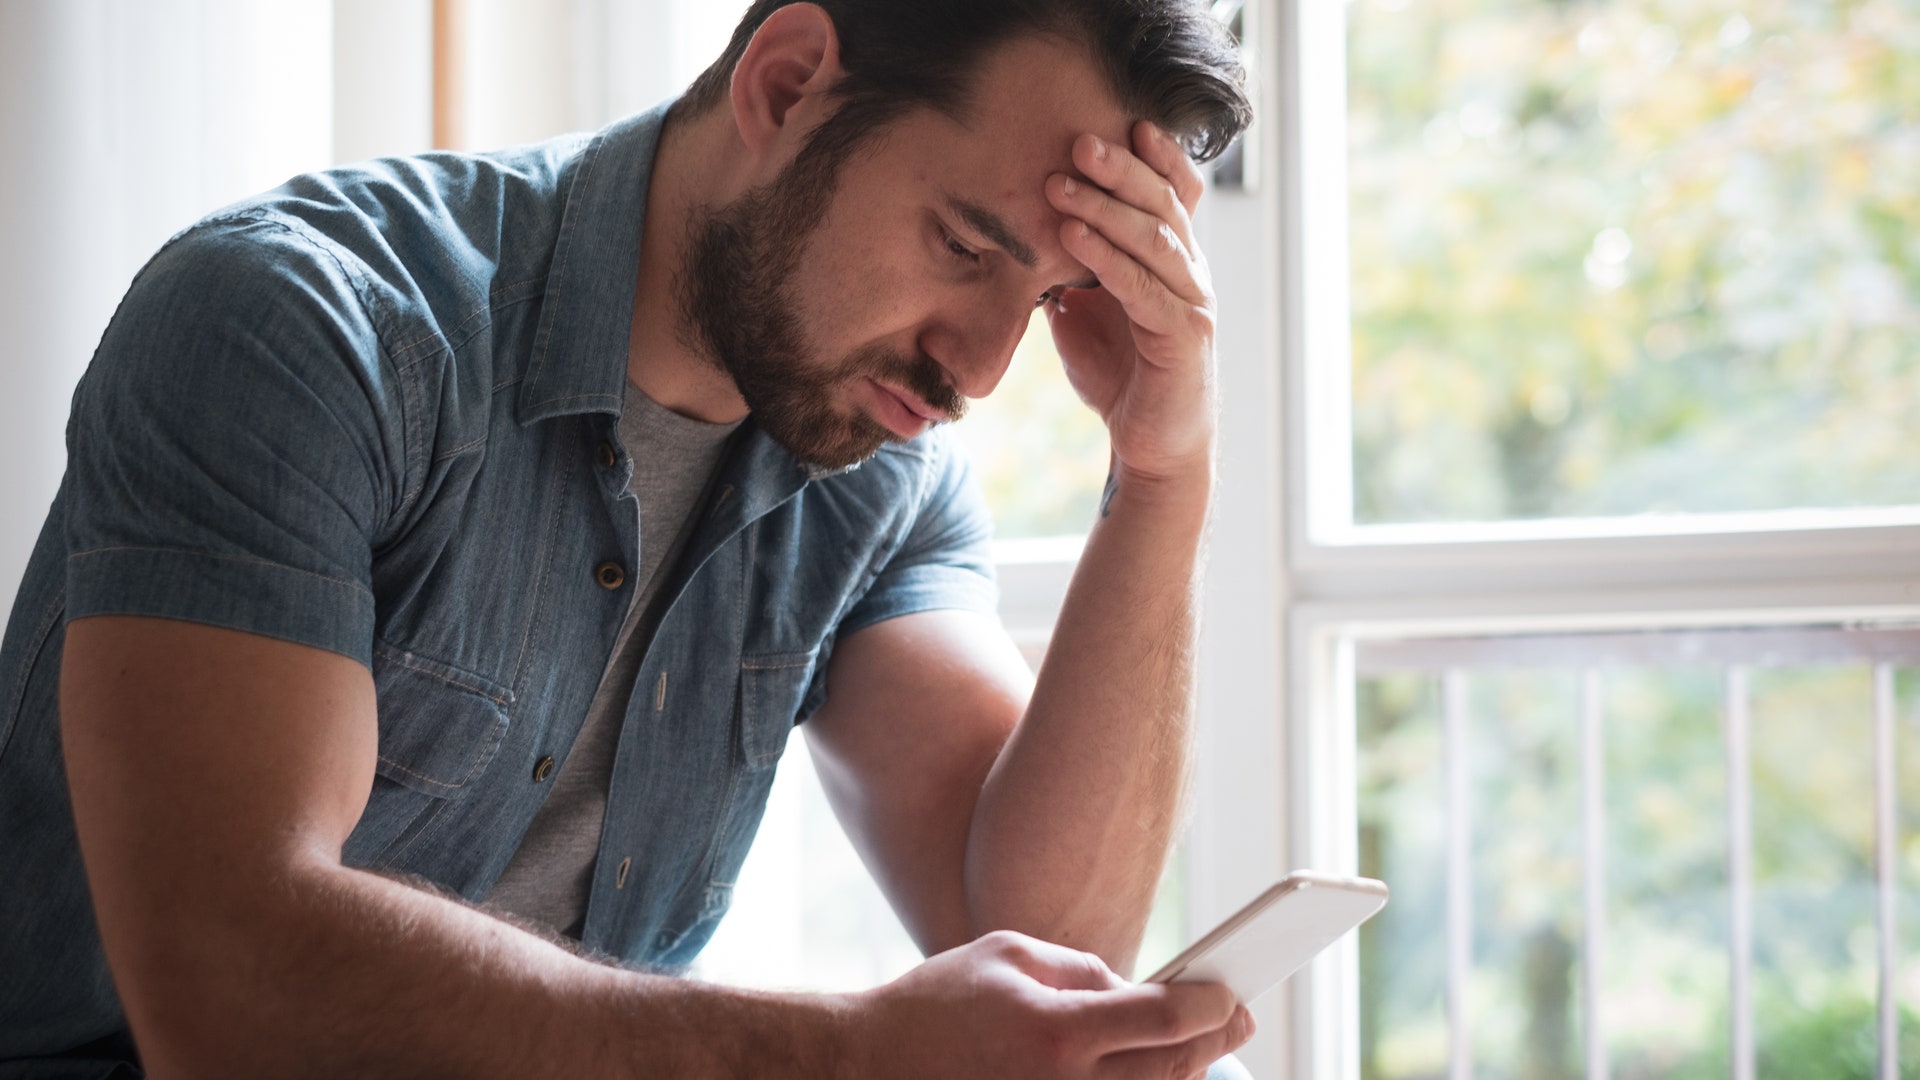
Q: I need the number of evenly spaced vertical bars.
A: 4